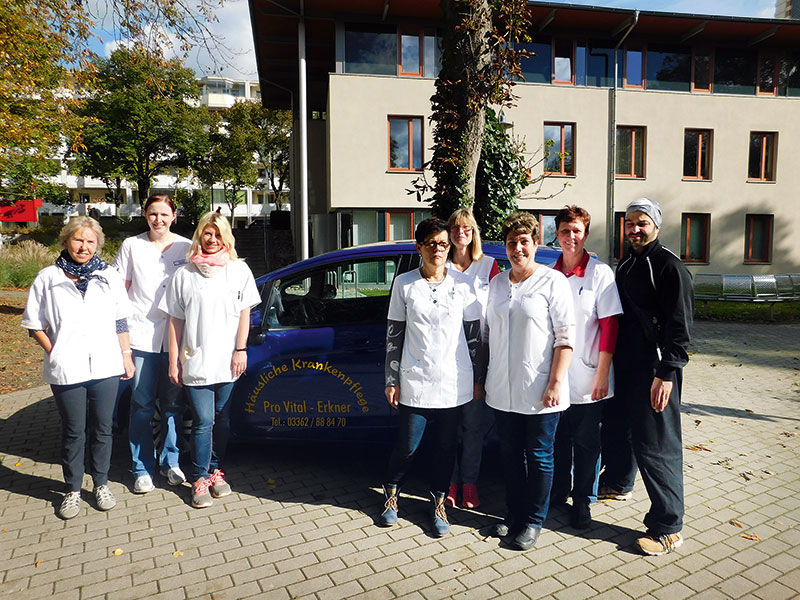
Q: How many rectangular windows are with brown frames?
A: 15